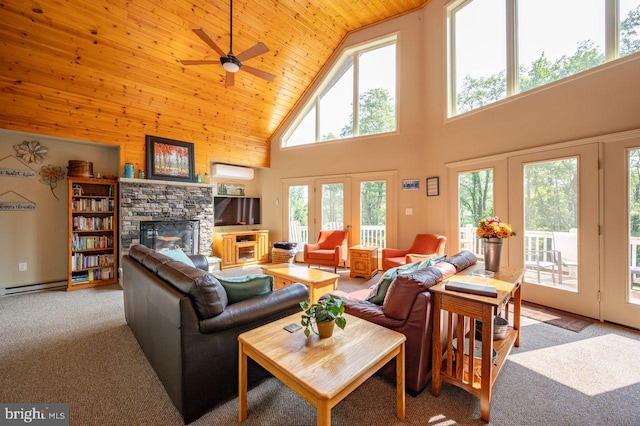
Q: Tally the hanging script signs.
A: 2